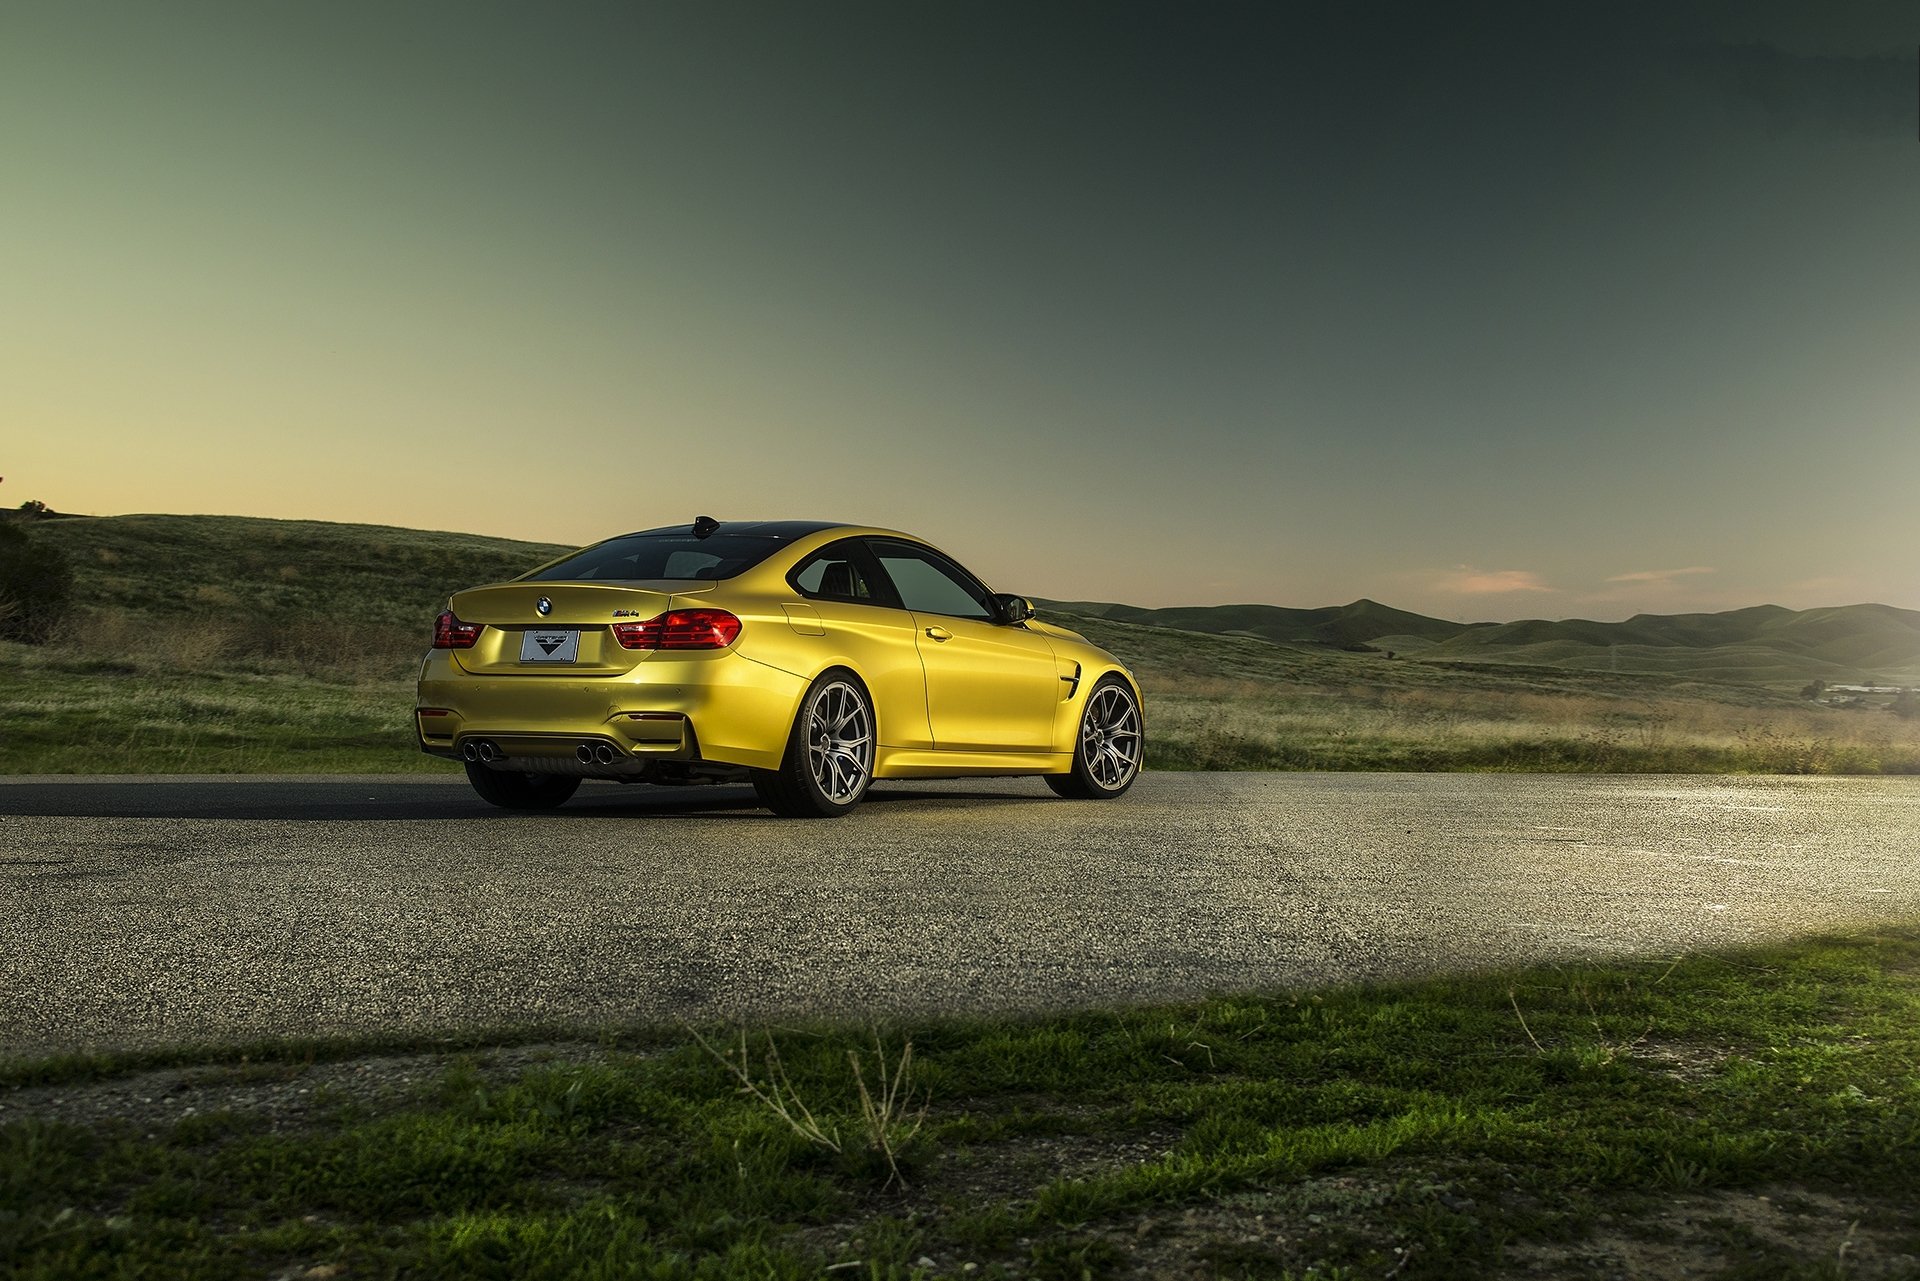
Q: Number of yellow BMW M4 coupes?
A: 1